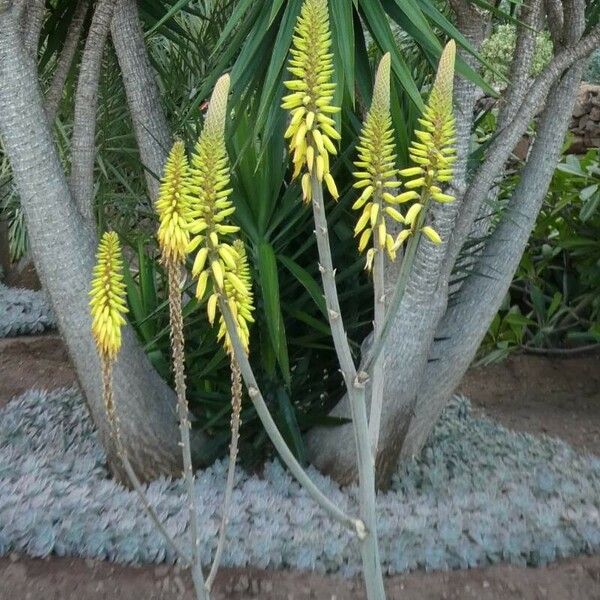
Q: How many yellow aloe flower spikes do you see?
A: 7